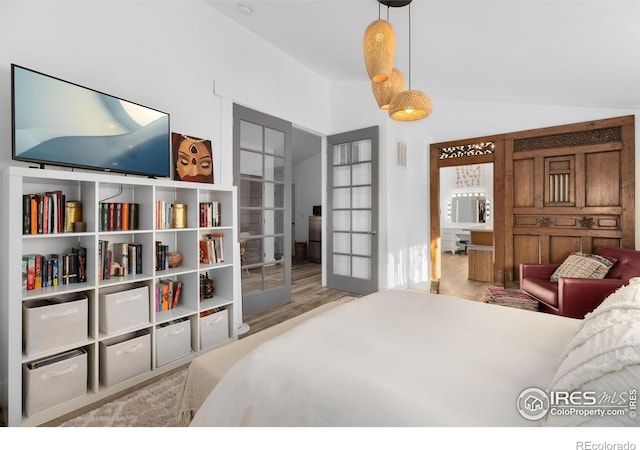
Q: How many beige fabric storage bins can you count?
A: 6